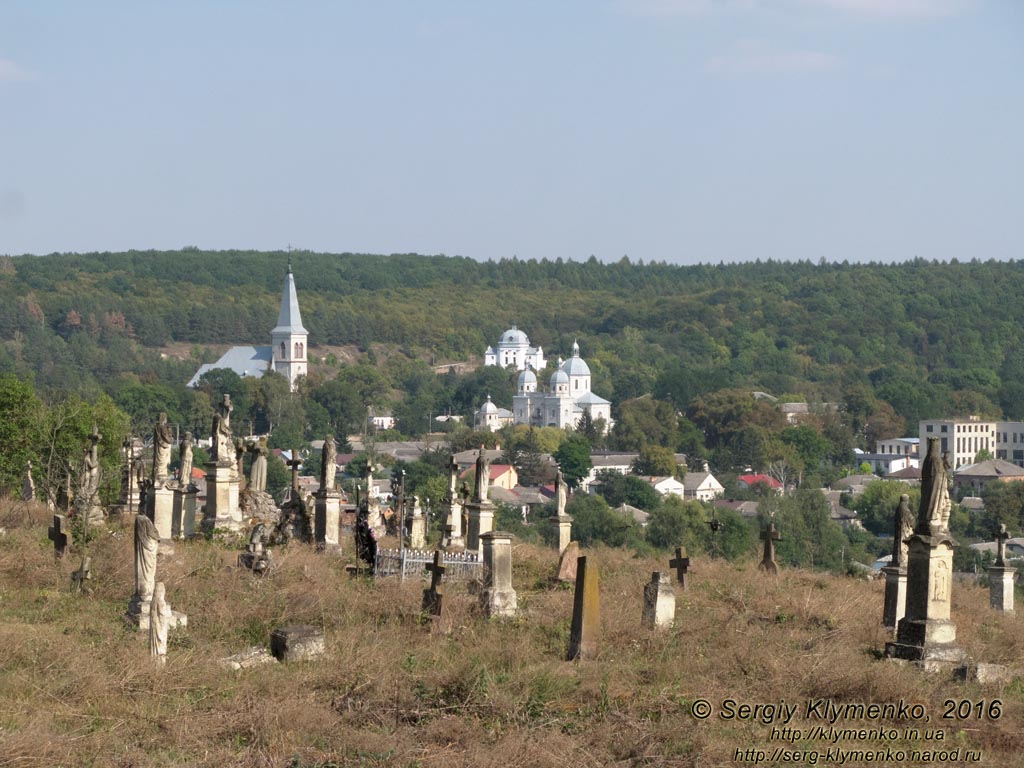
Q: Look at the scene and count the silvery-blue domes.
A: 5